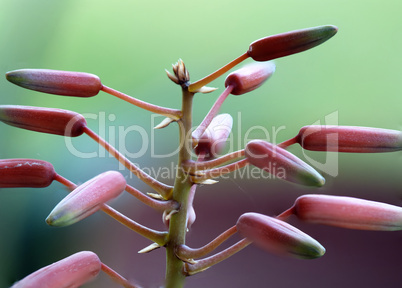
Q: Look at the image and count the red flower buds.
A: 12